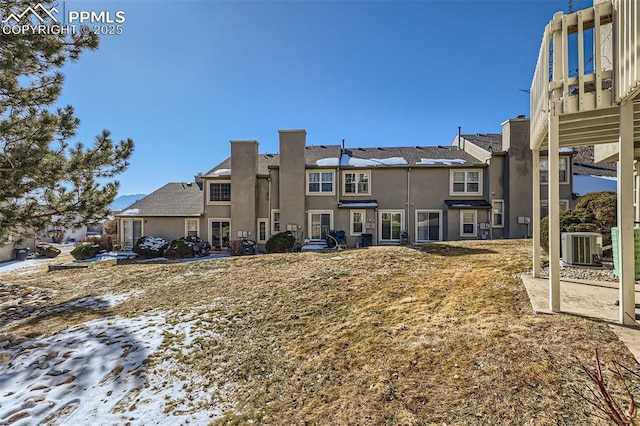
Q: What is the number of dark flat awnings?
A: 2